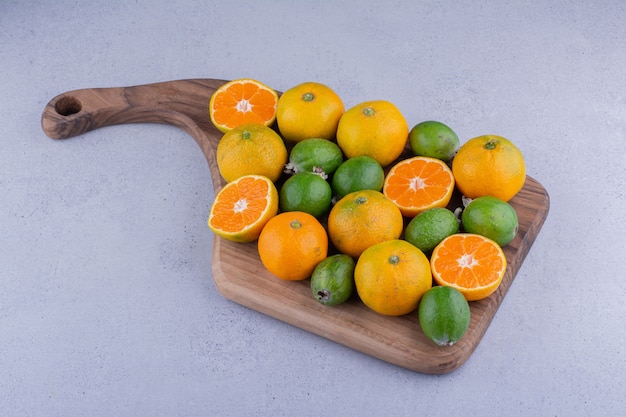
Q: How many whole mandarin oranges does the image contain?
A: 7